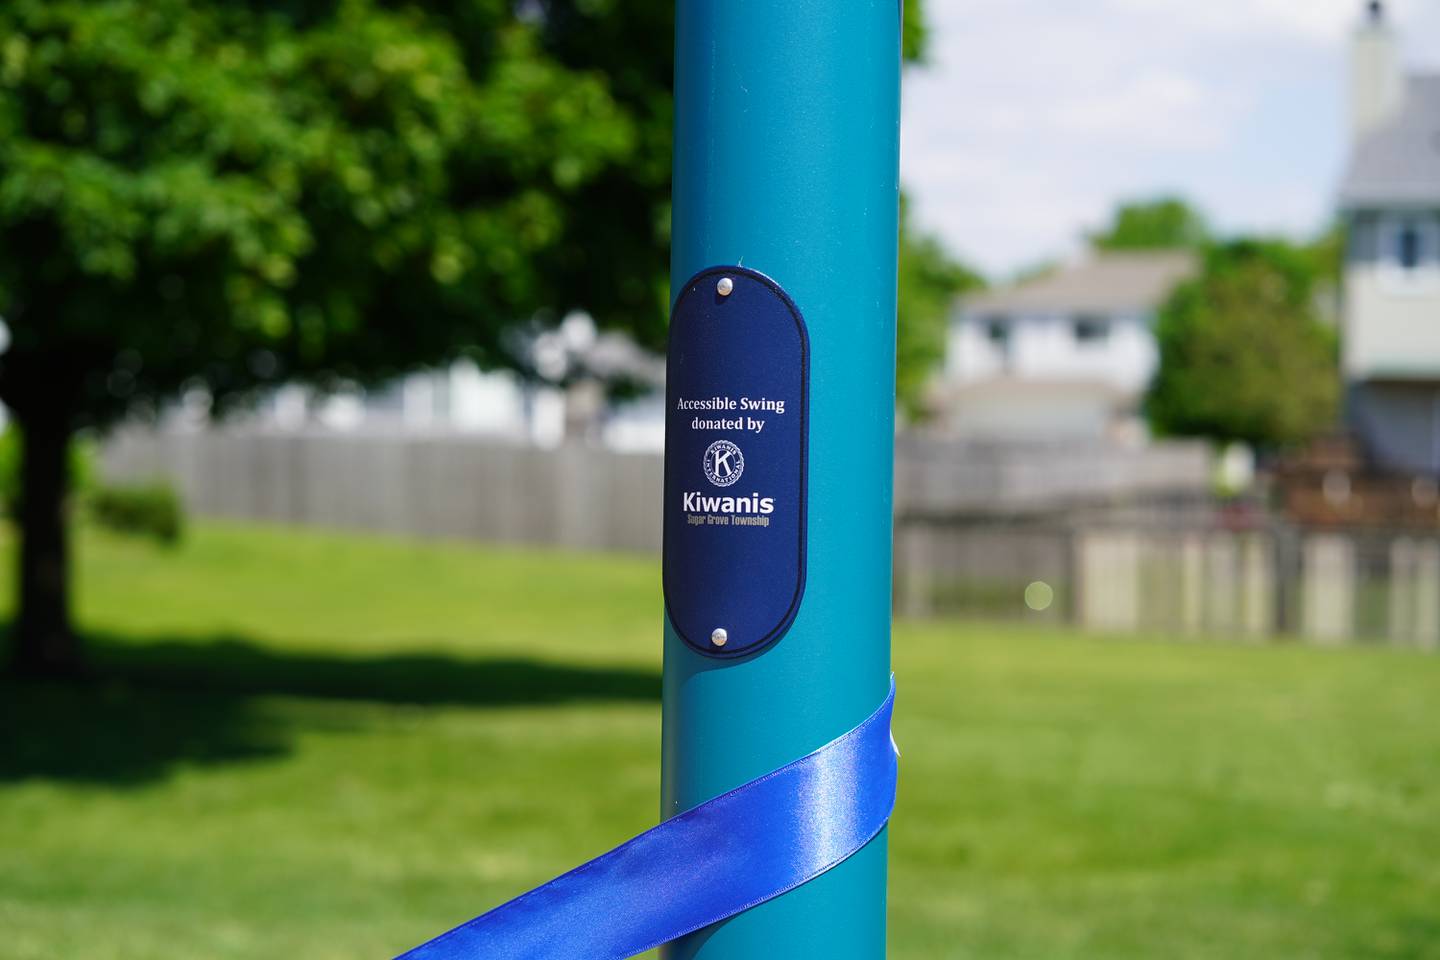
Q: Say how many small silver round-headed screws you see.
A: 2